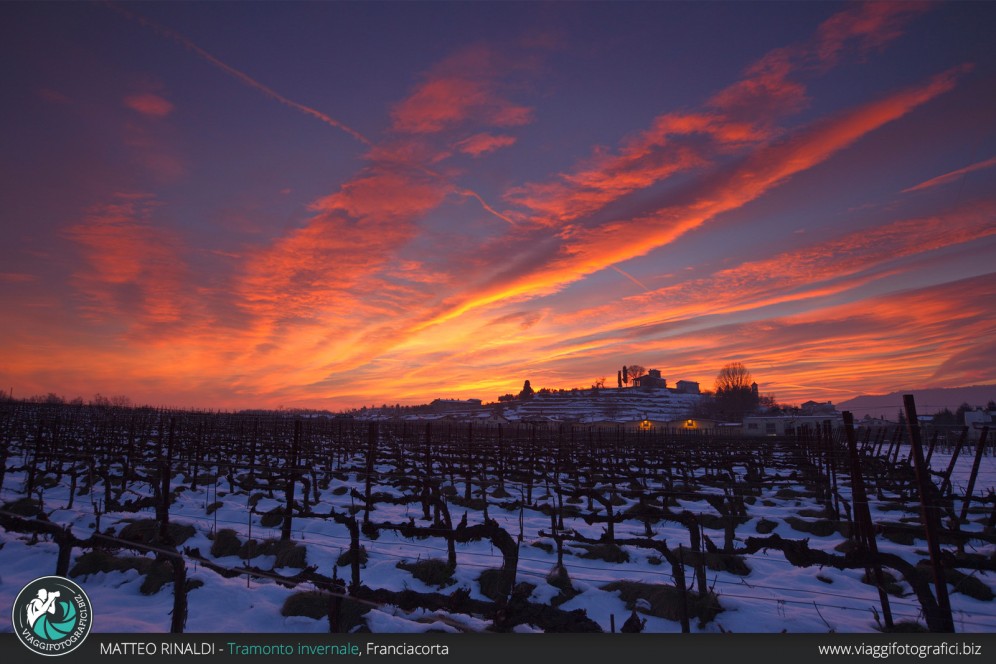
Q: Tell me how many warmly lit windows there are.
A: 2